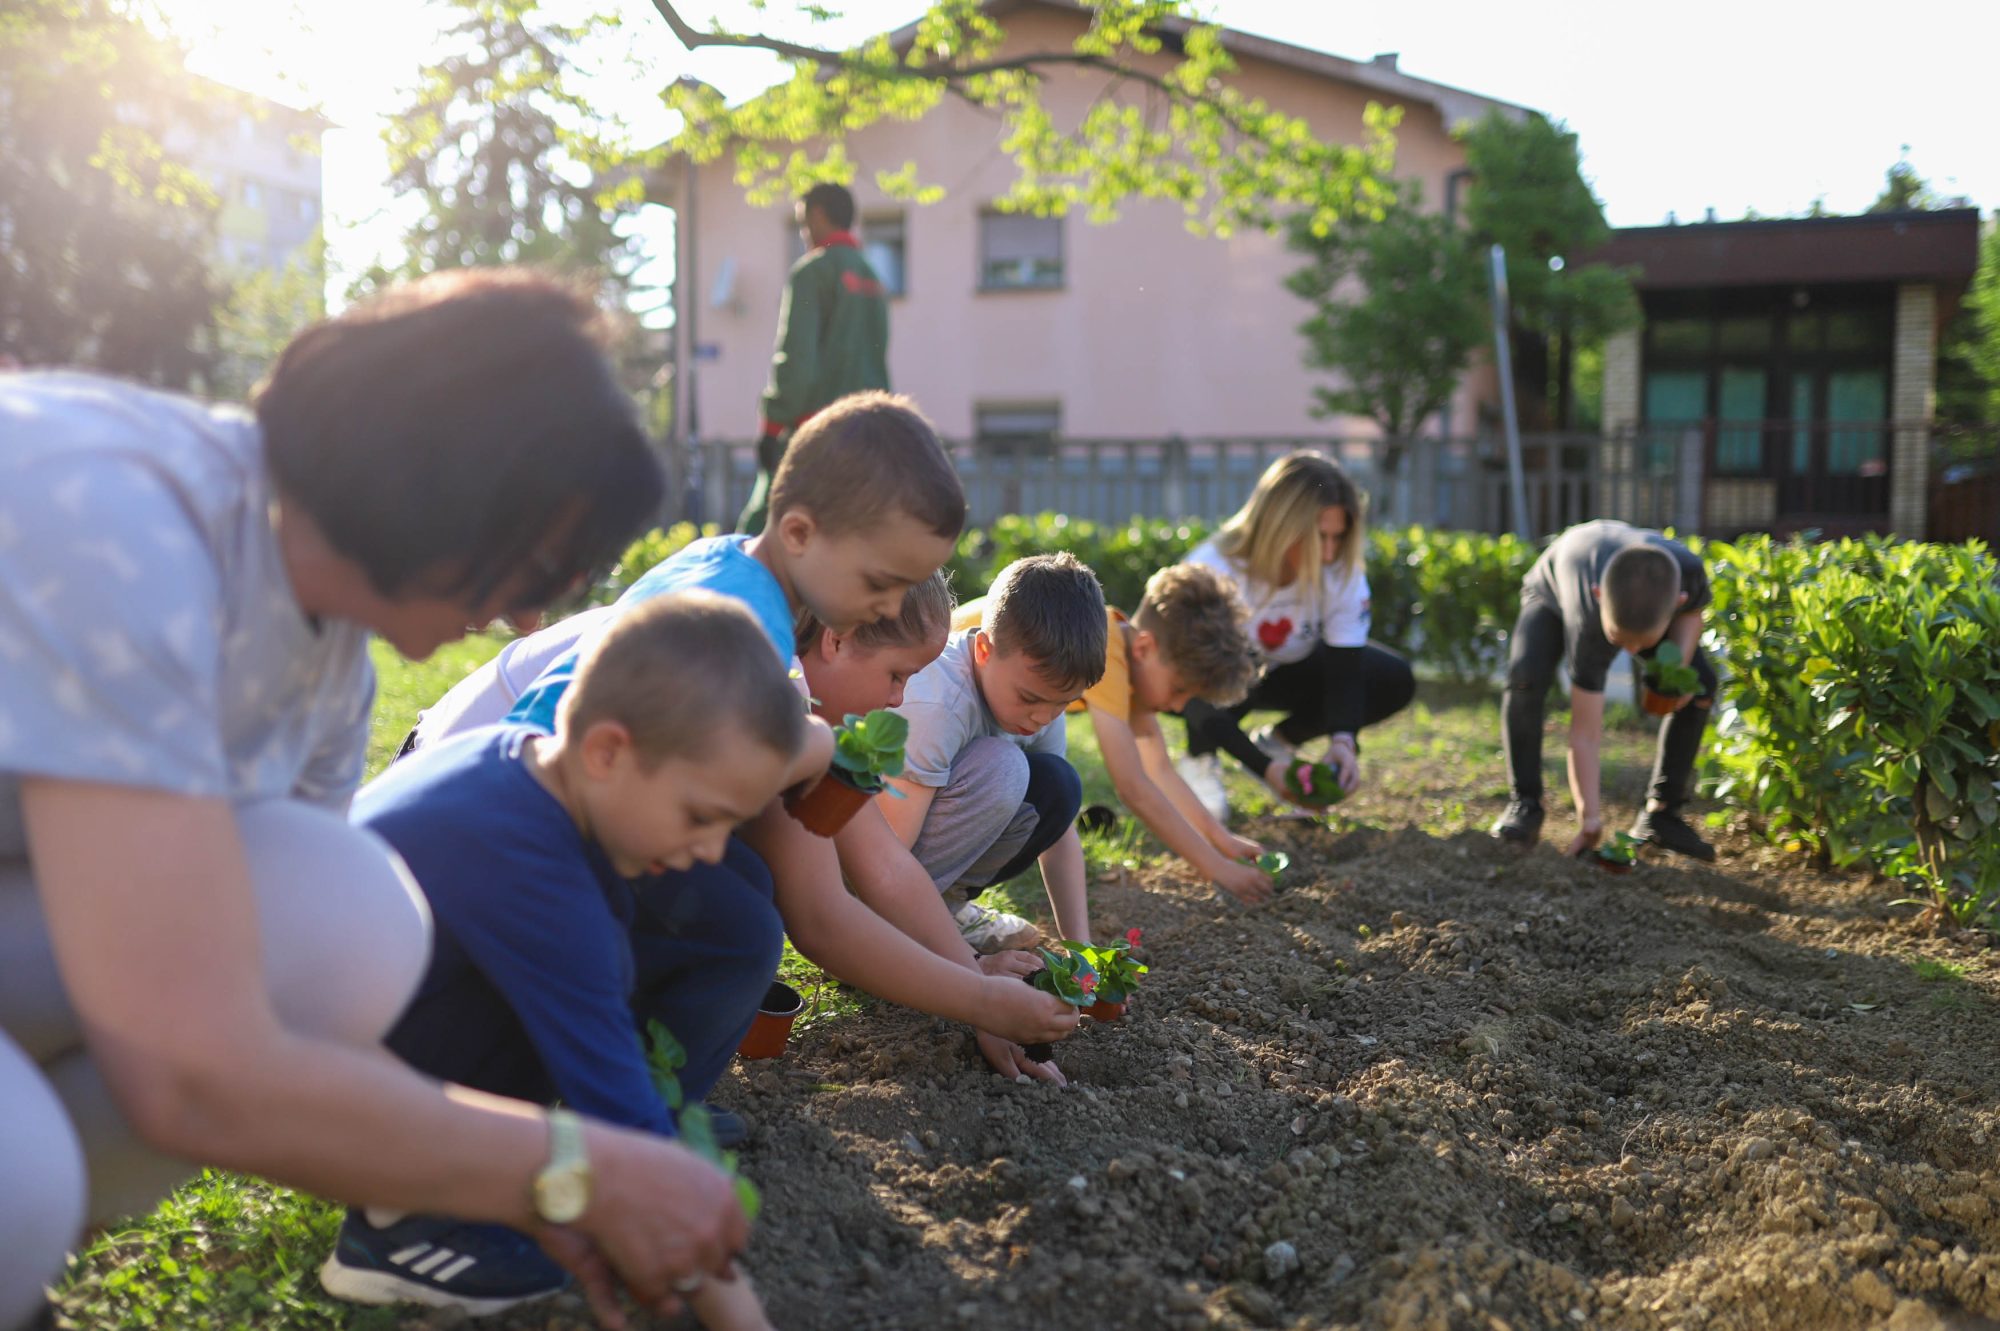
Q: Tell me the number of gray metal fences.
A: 1